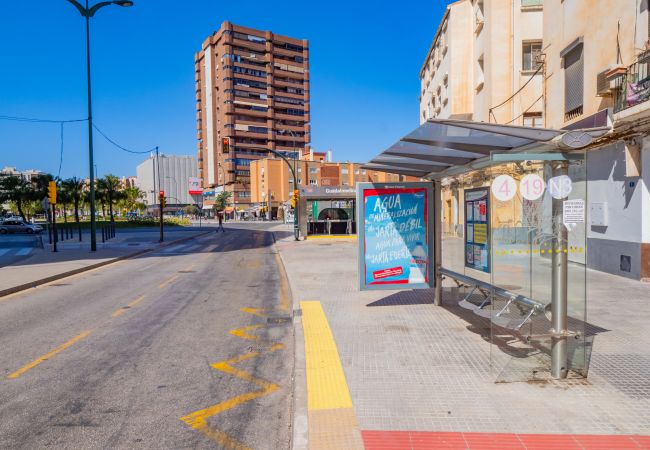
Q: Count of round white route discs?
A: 3